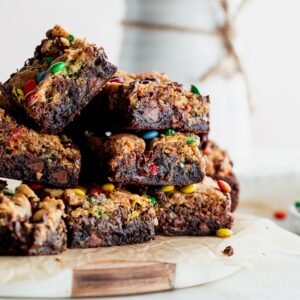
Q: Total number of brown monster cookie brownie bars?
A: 8